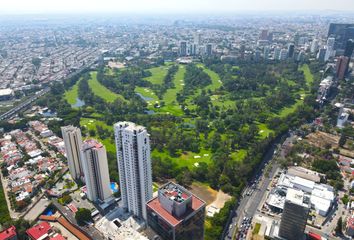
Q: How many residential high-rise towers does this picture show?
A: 3